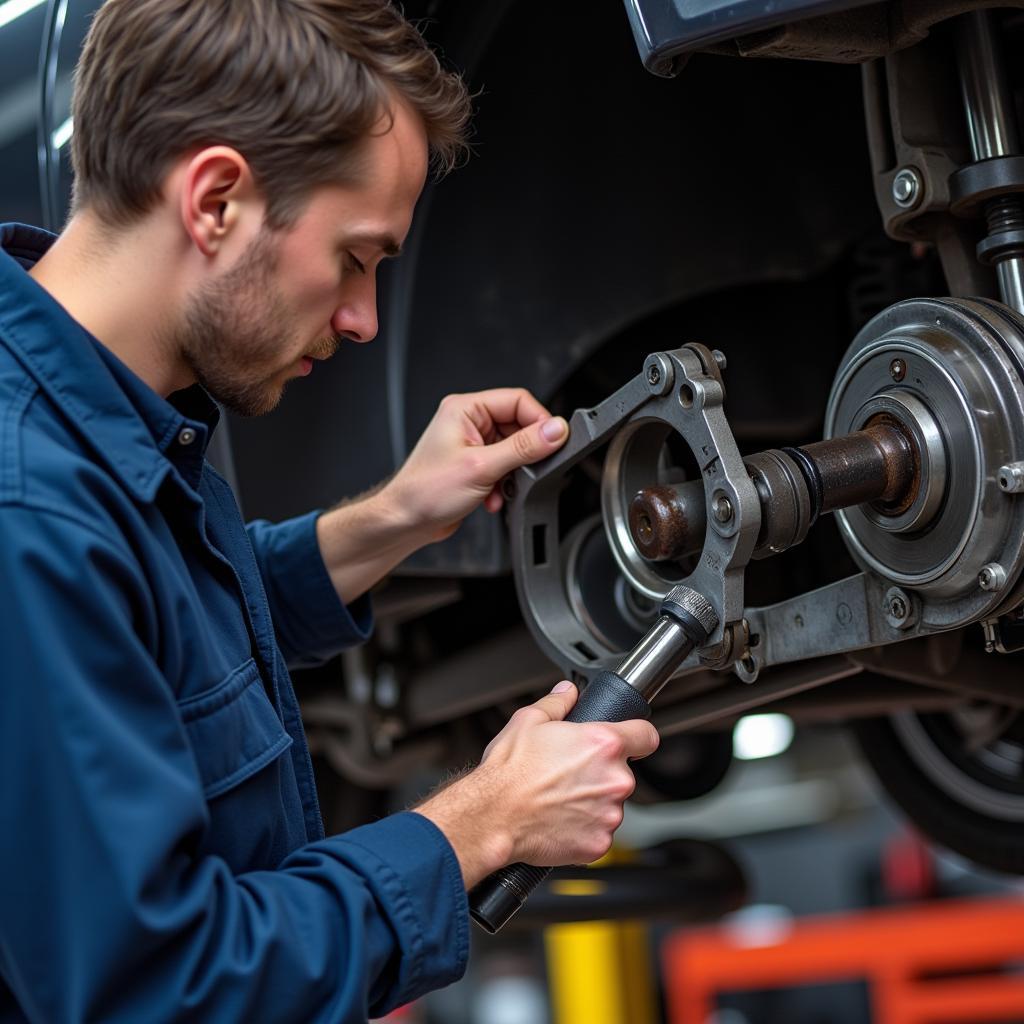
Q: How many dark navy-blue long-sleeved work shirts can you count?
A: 1